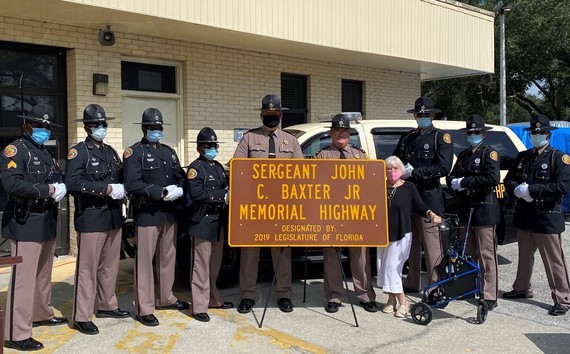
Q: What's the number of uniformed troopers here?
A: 9